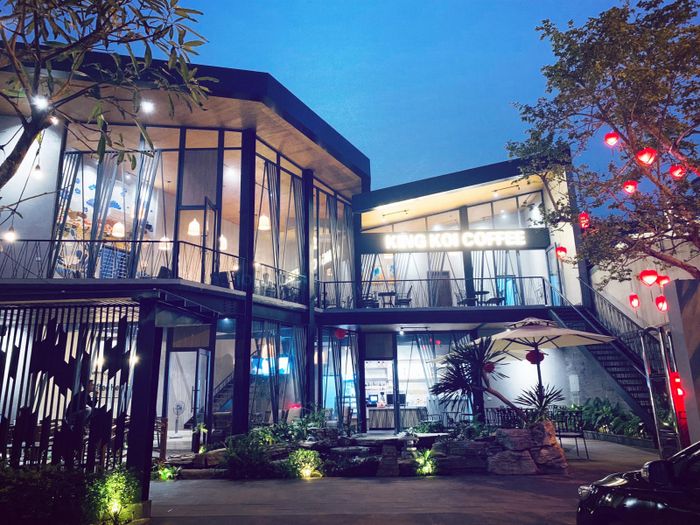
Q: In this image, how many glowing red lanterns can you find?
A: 10